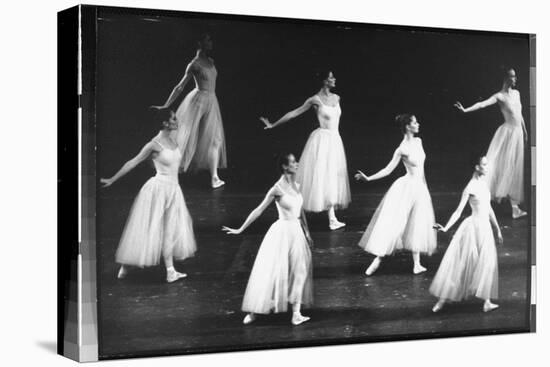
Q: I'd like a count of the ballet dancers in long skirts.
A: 7